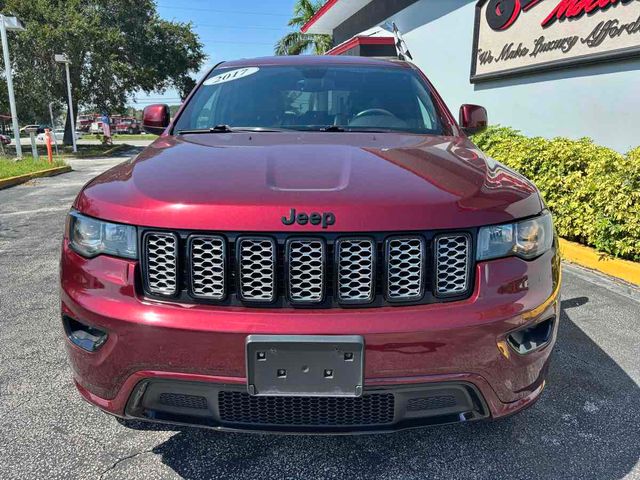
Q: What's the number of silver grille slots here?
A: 7